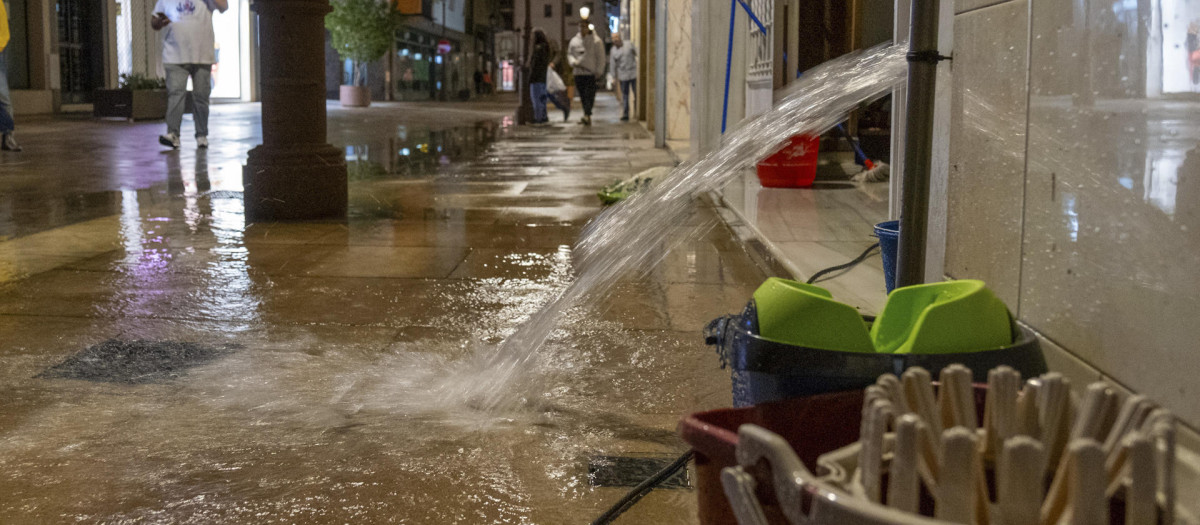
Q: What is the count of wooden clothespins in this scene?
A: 0